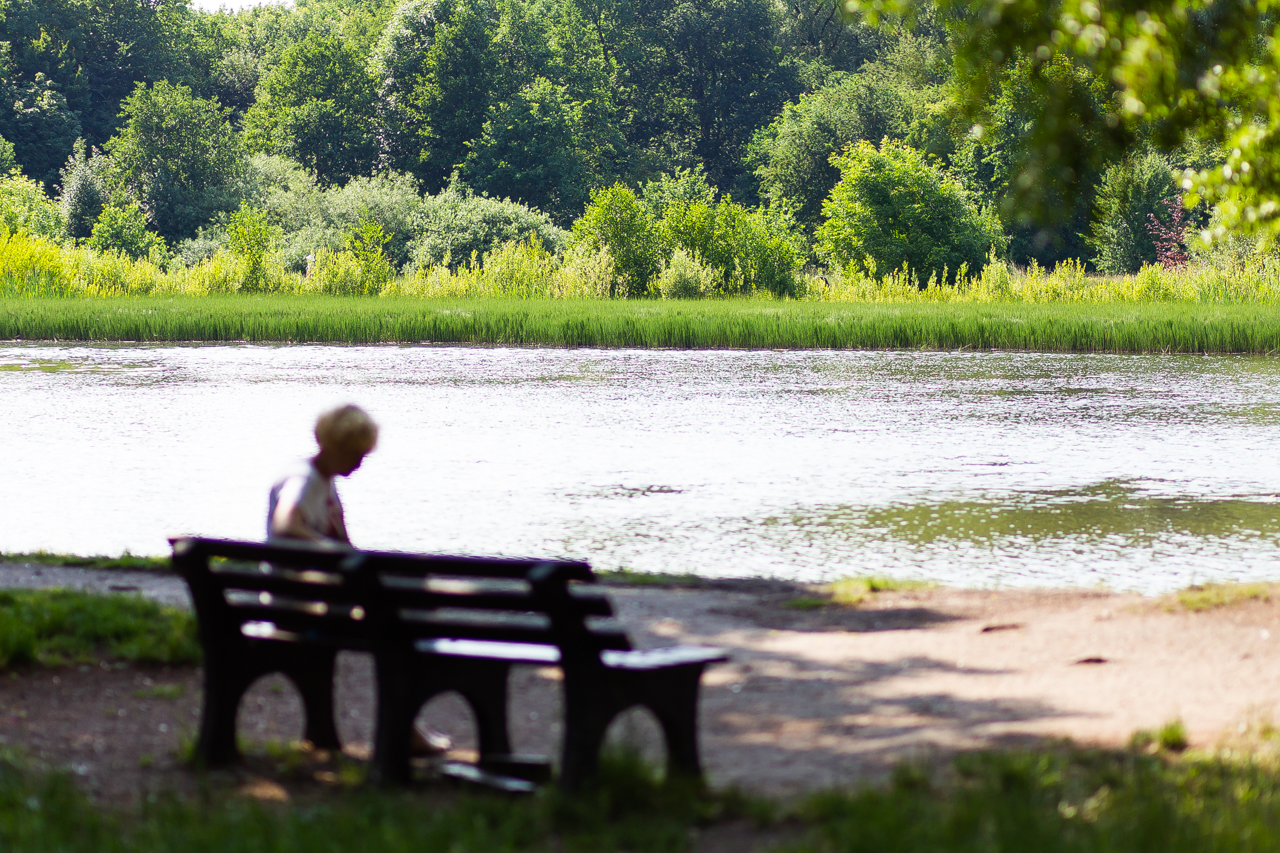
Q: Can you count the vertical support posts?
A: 3